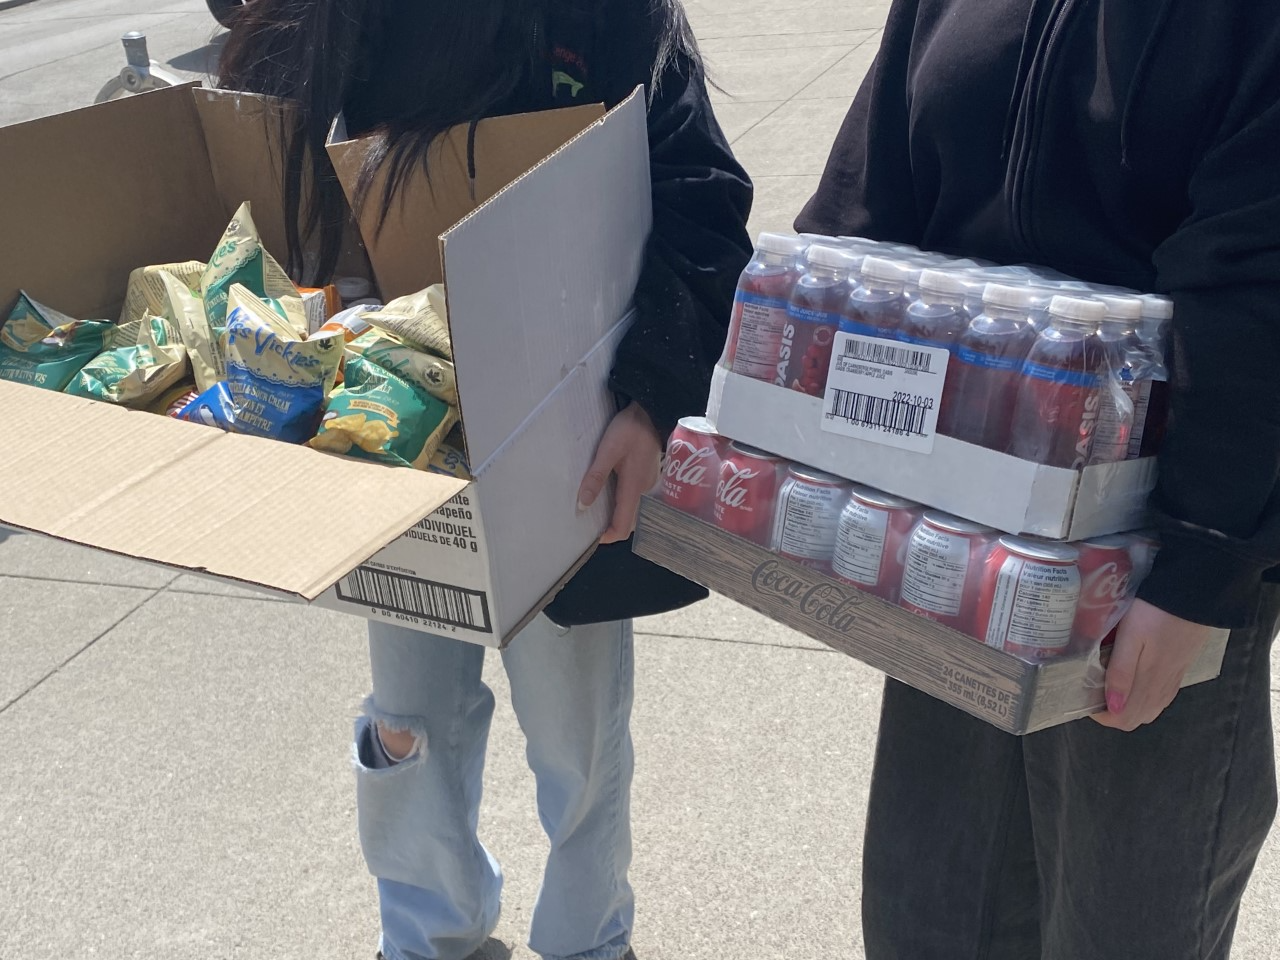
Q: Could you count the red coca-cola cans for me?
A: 7